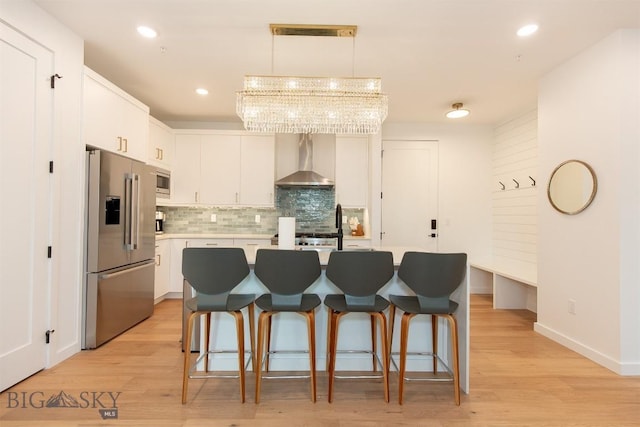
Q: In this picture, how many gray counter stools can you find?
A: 4